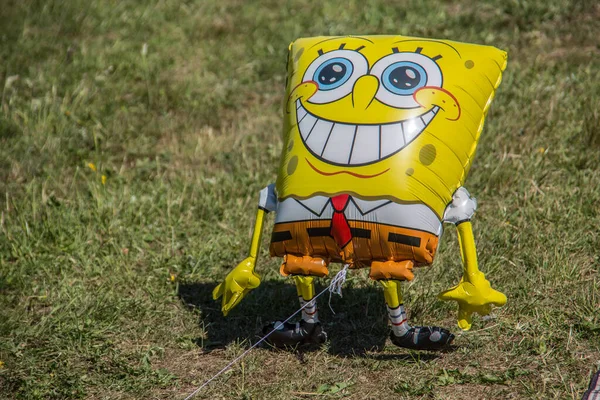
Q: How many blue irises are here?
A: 2